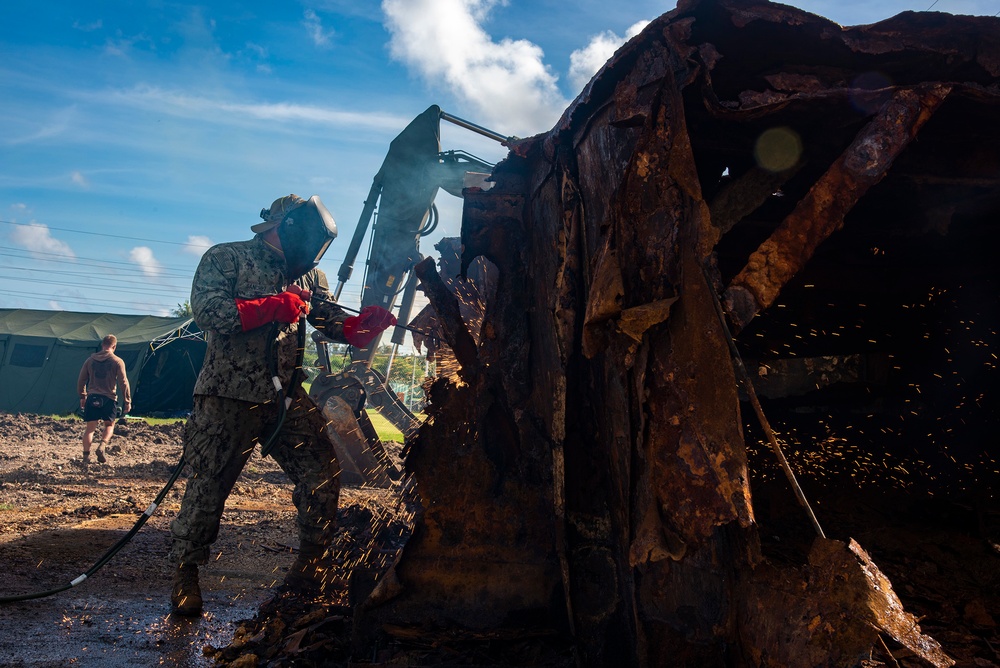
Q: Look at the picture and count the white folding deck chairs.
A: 0